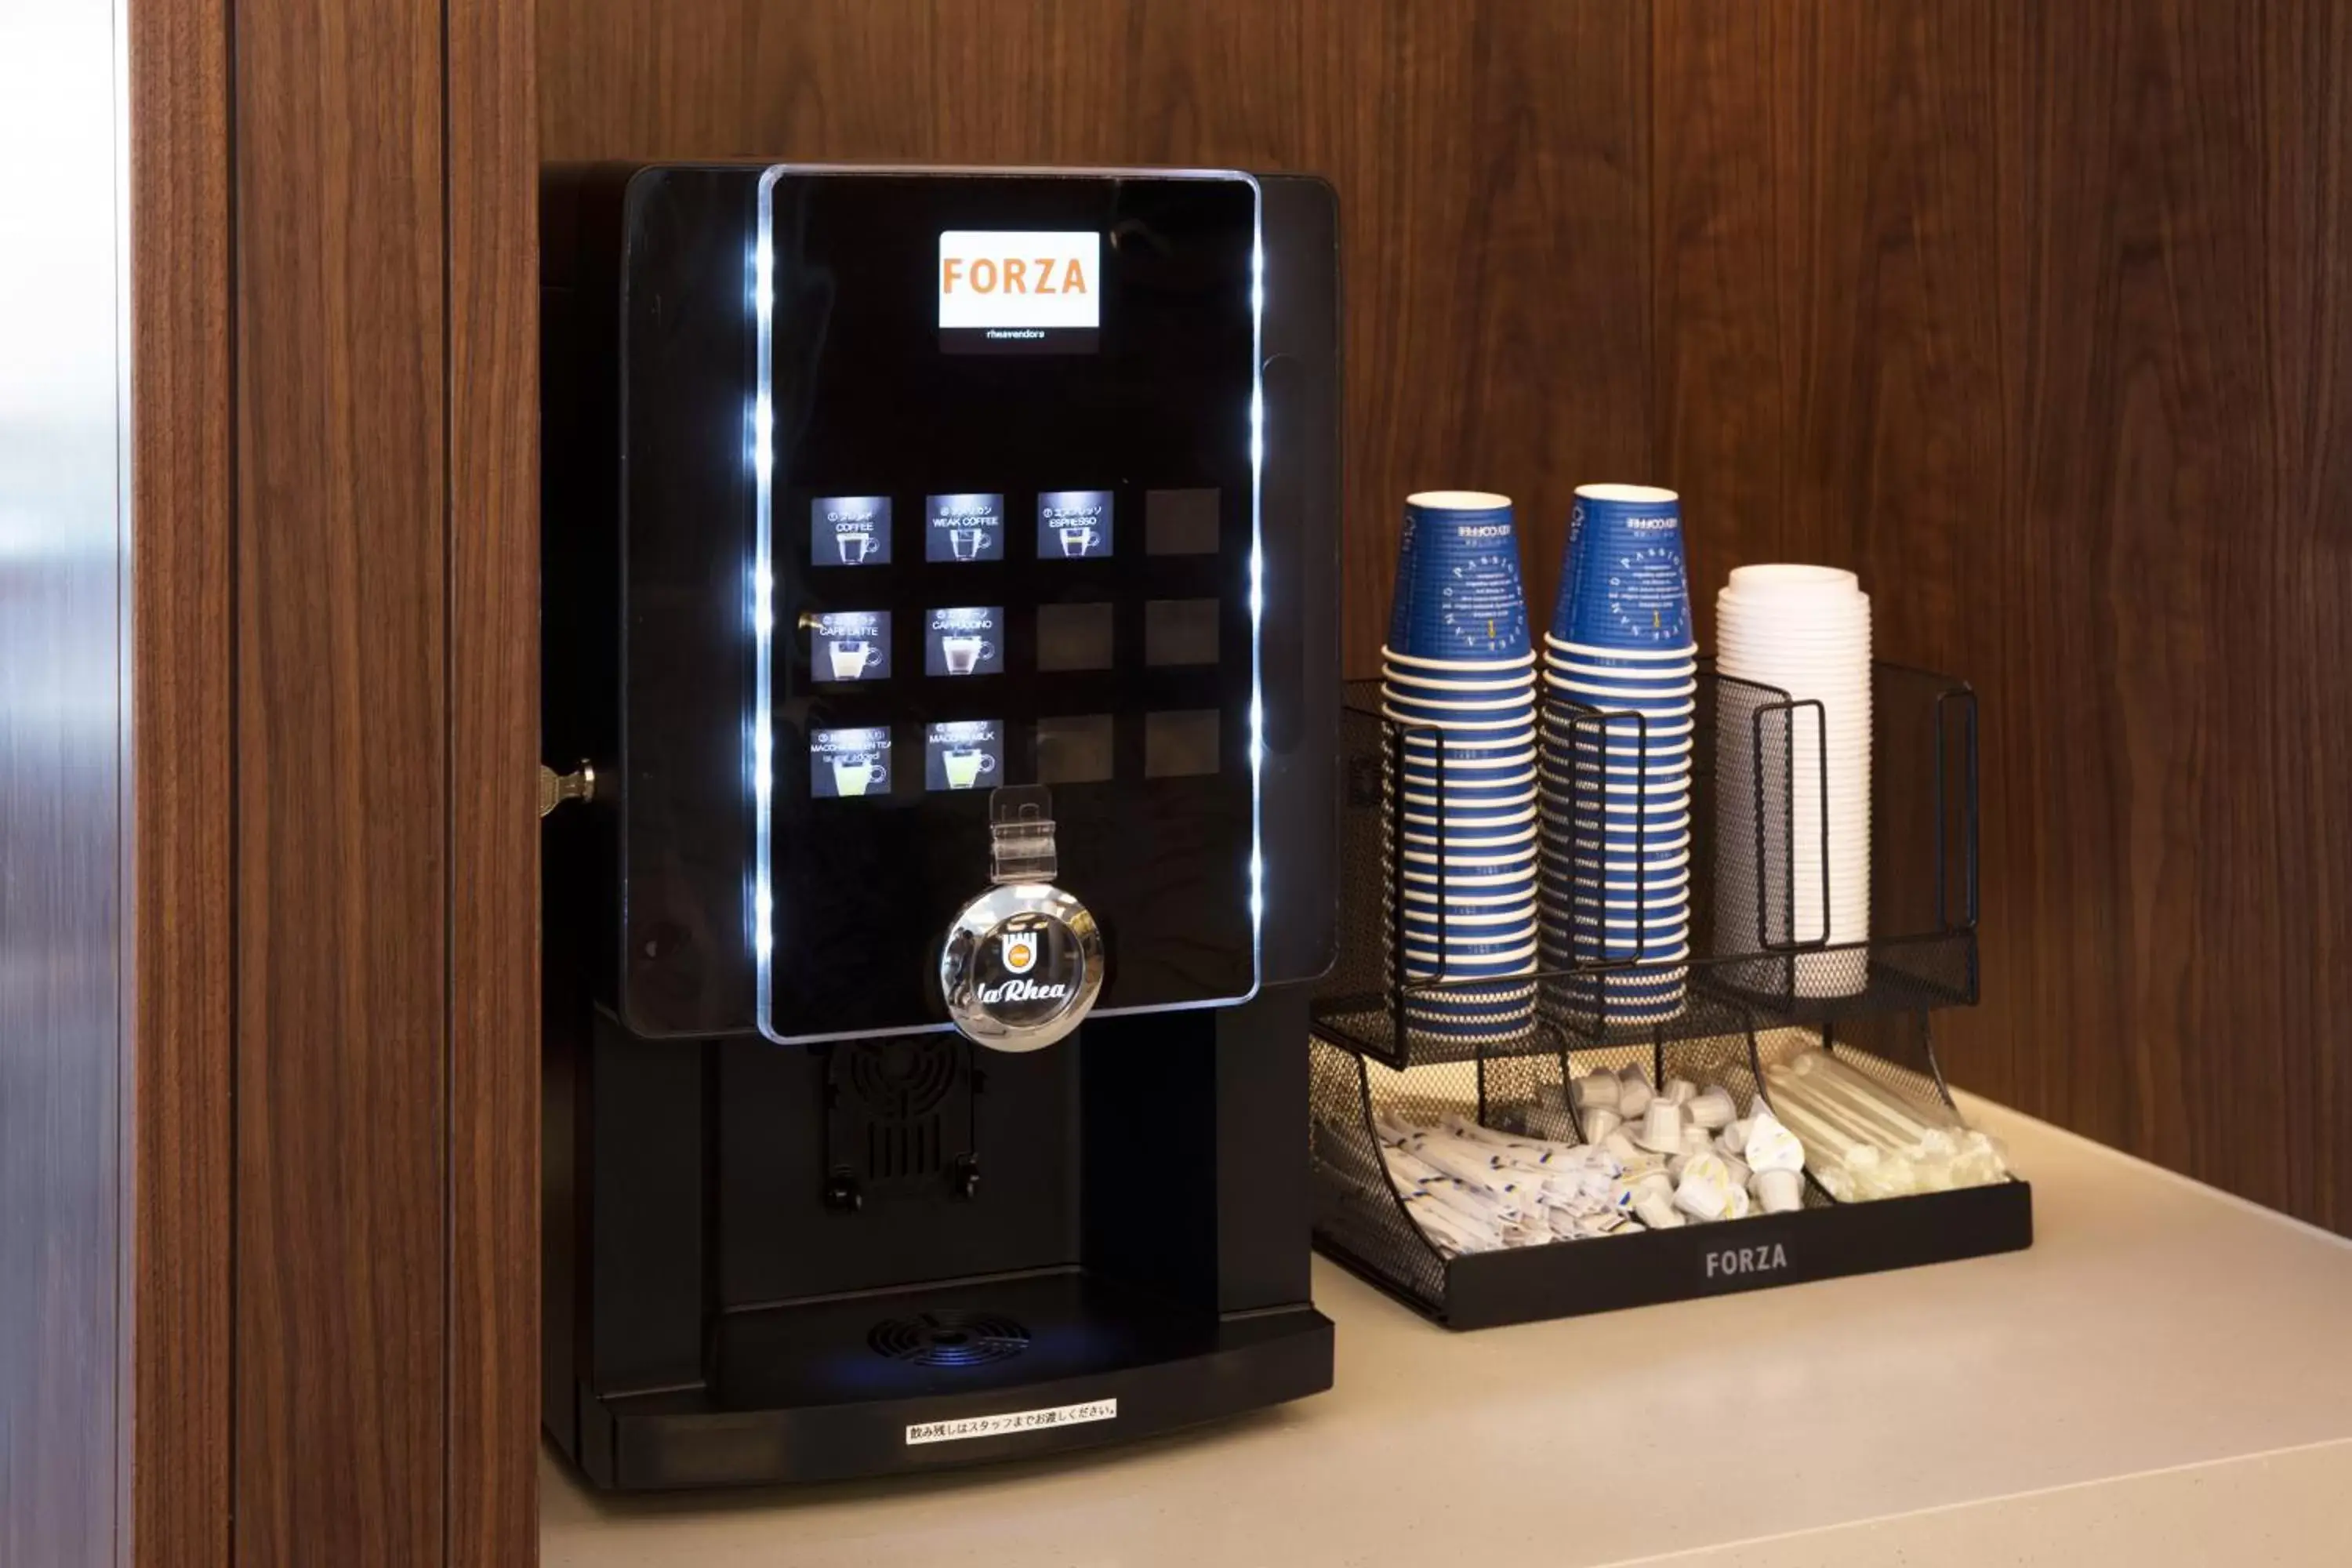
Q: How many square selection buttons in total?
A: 12